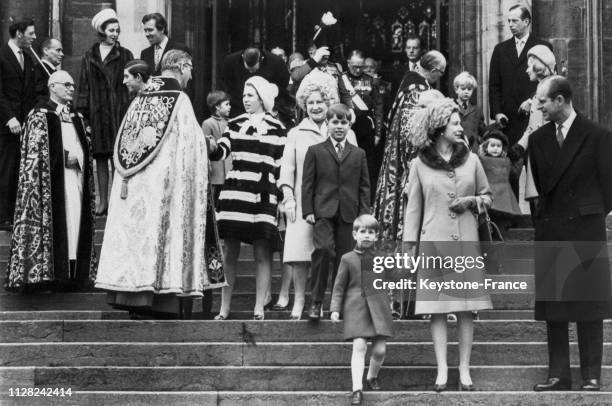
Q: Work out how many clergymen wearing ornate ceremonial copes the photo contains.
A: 3